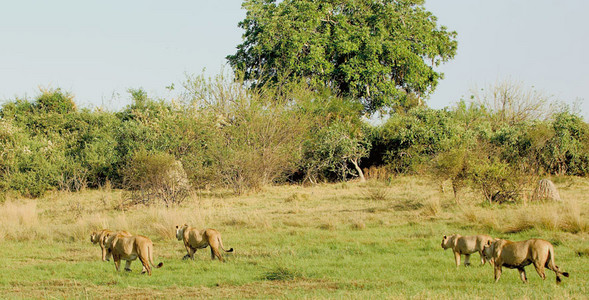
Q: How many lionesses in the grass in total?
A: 5